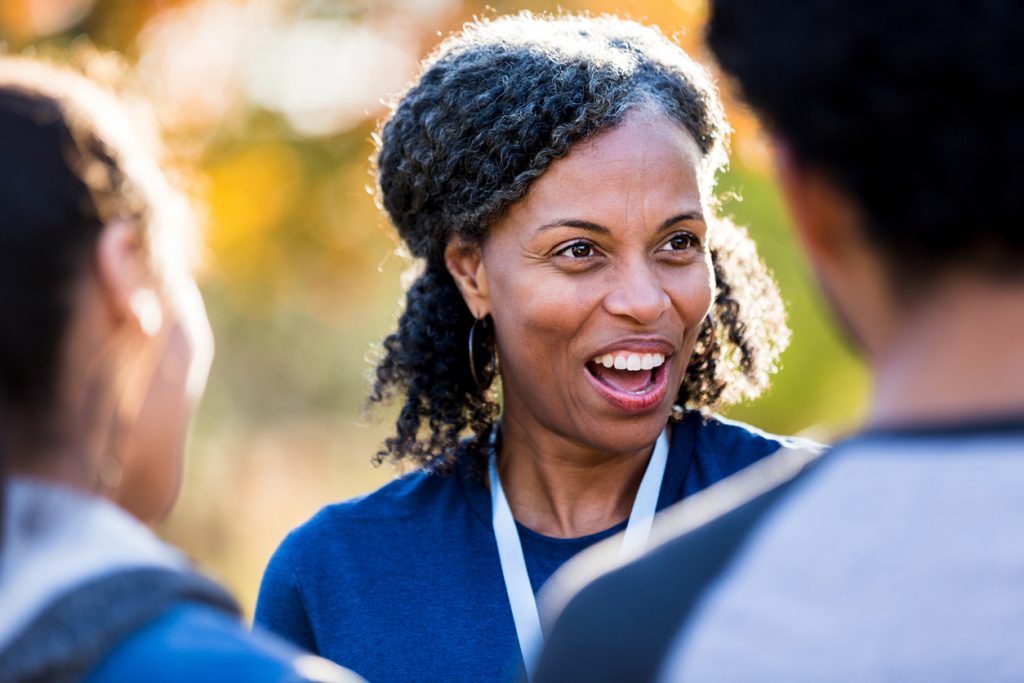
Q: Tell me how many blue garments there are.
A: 2